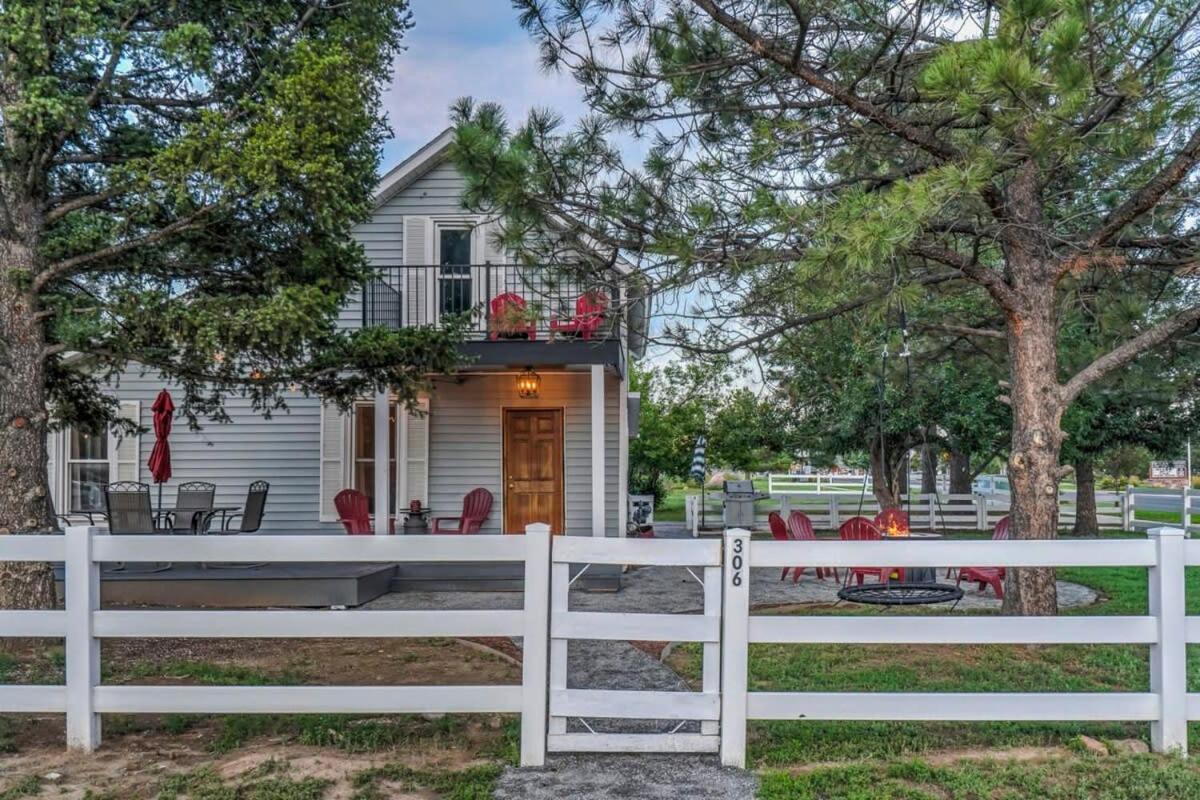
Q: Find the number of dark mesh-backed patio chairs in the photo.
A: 3